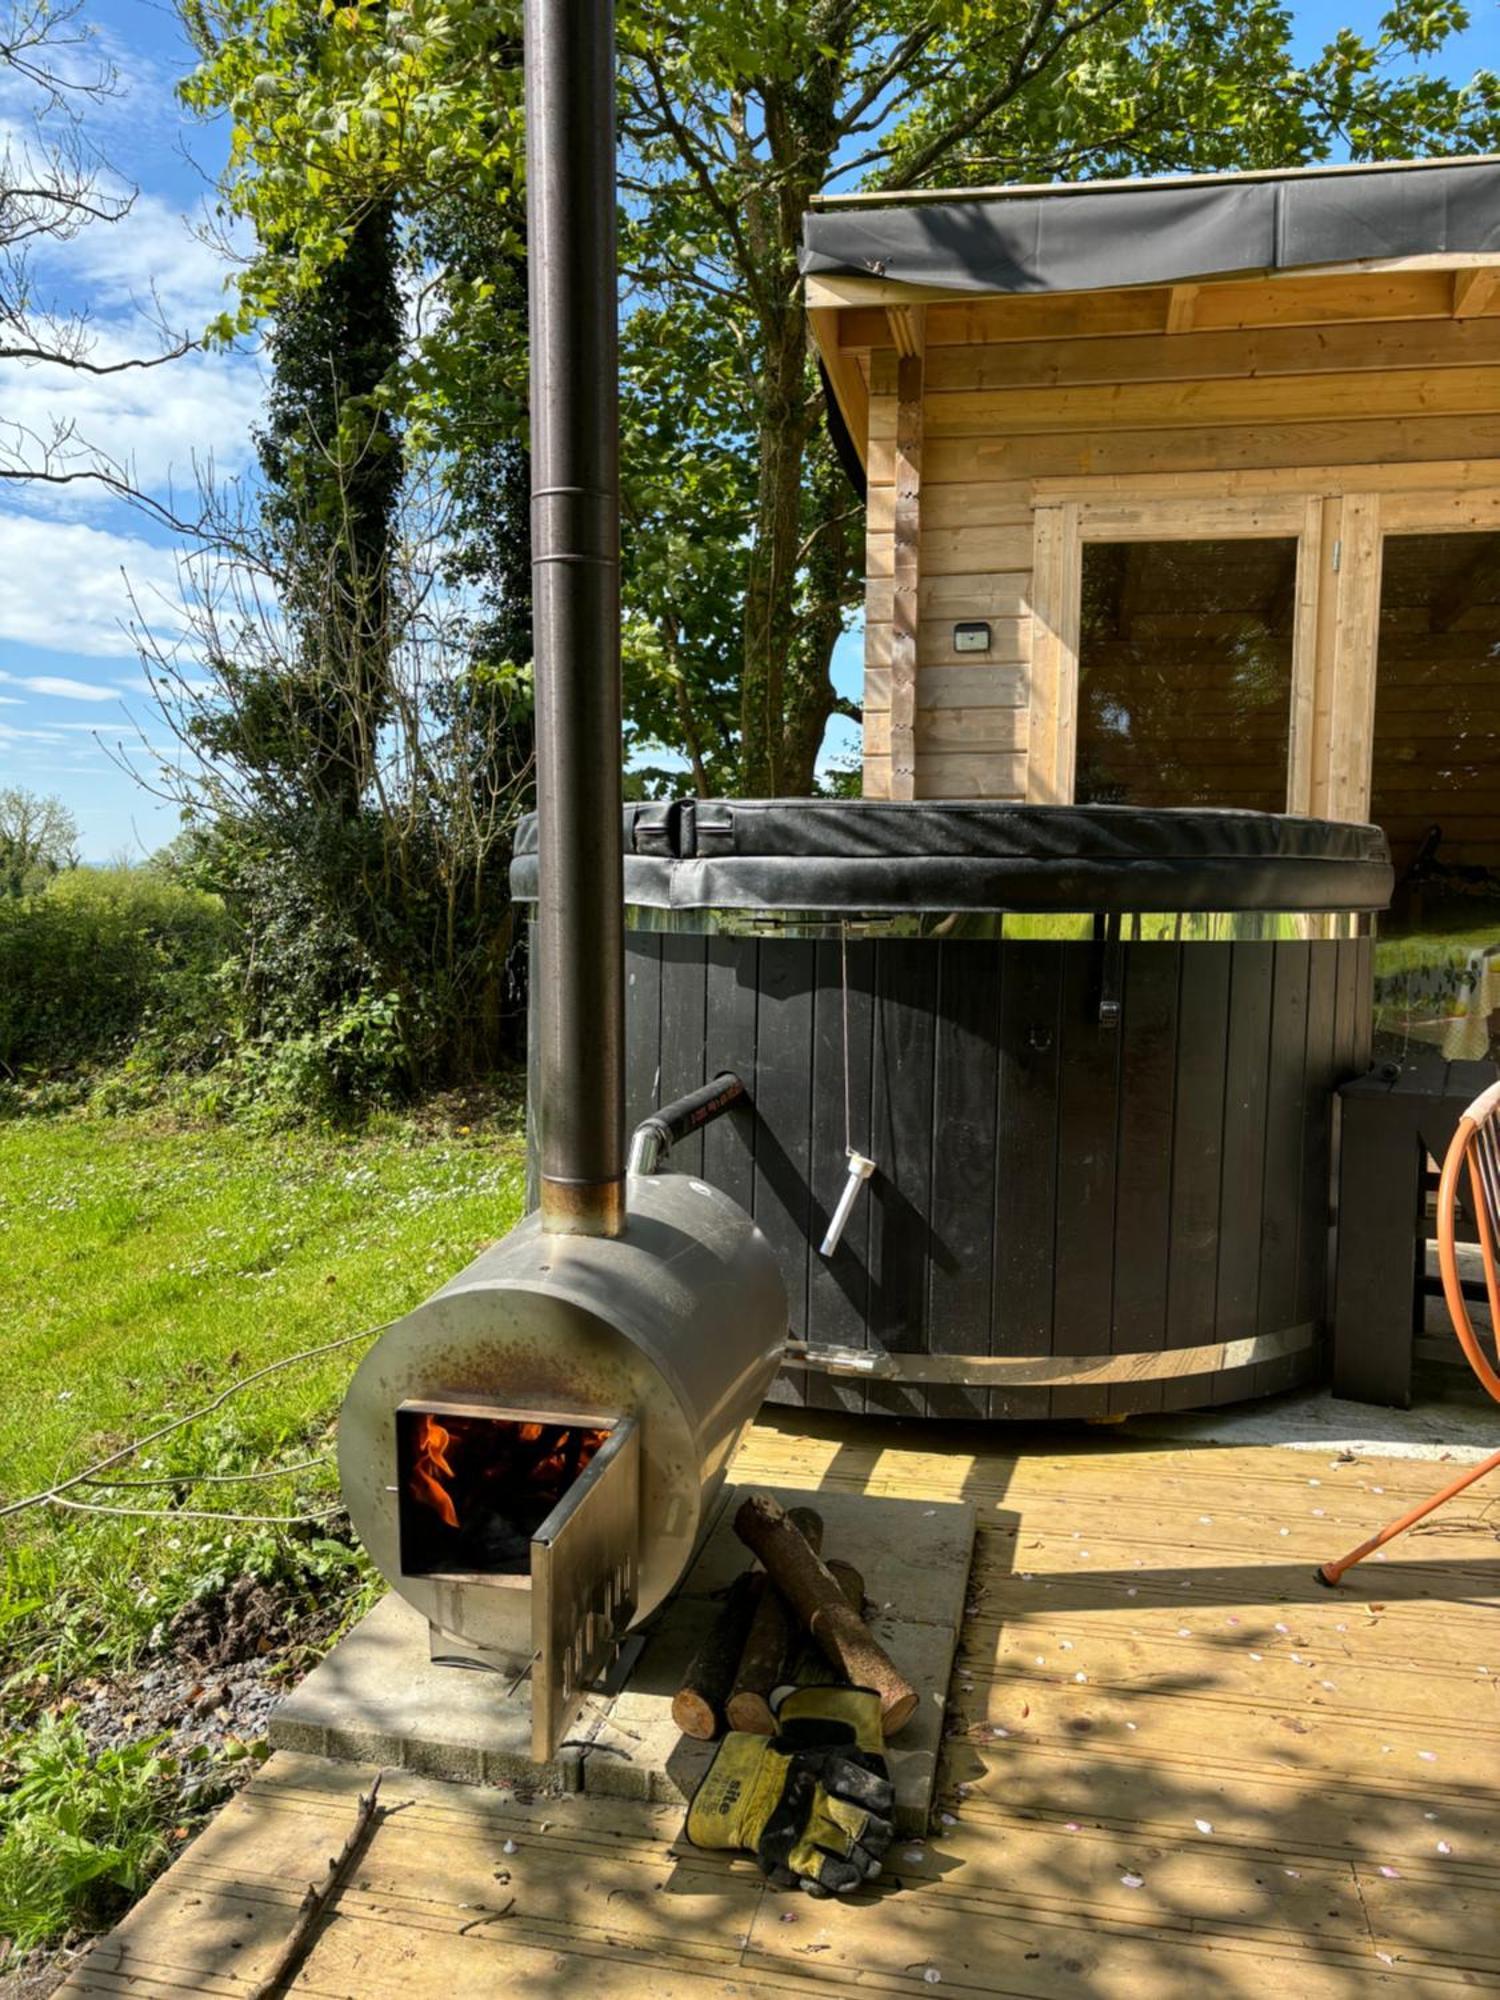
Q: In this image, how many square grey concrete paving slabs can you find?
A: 4